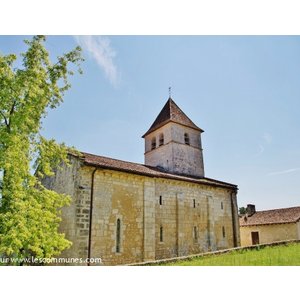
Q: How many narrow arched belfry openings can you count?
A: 3